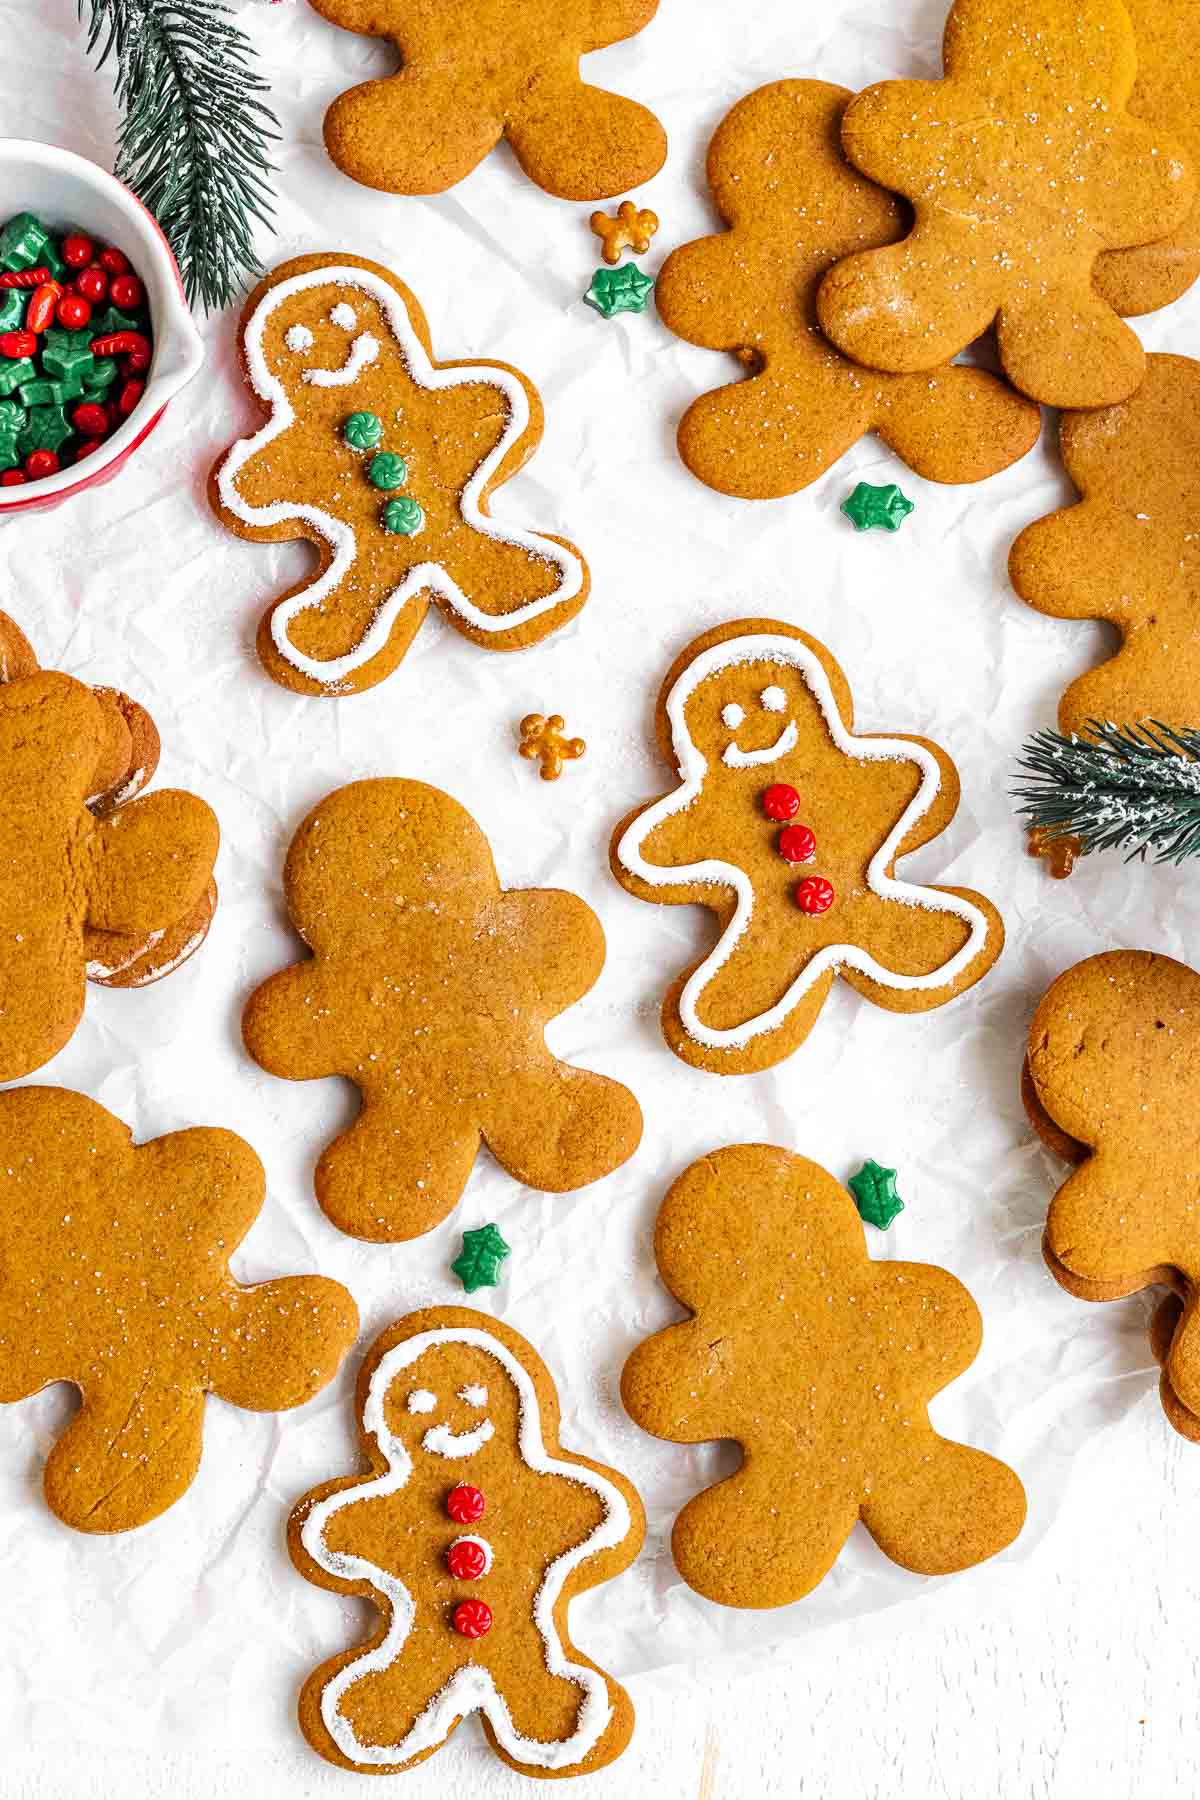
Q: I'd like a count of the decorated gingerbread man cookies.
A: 3